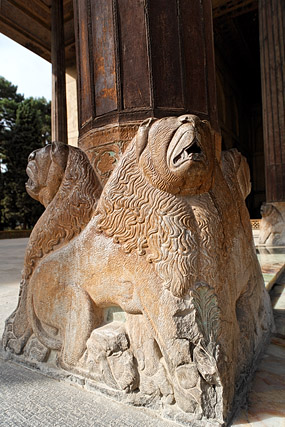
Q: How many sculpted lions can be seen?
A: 4